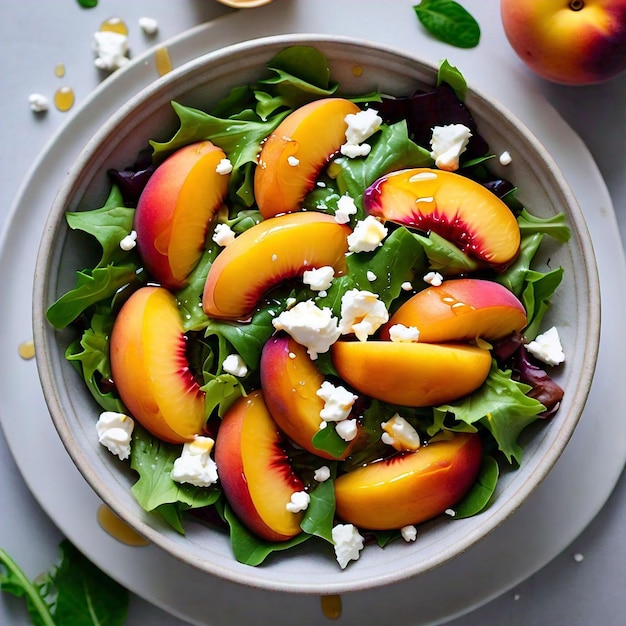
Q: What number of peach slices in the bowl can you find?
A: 10